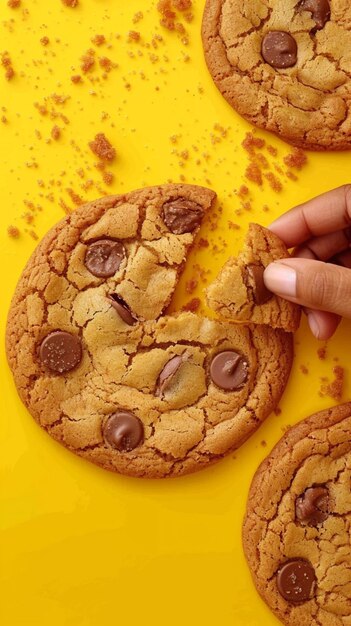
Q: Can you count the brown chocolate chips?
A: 12